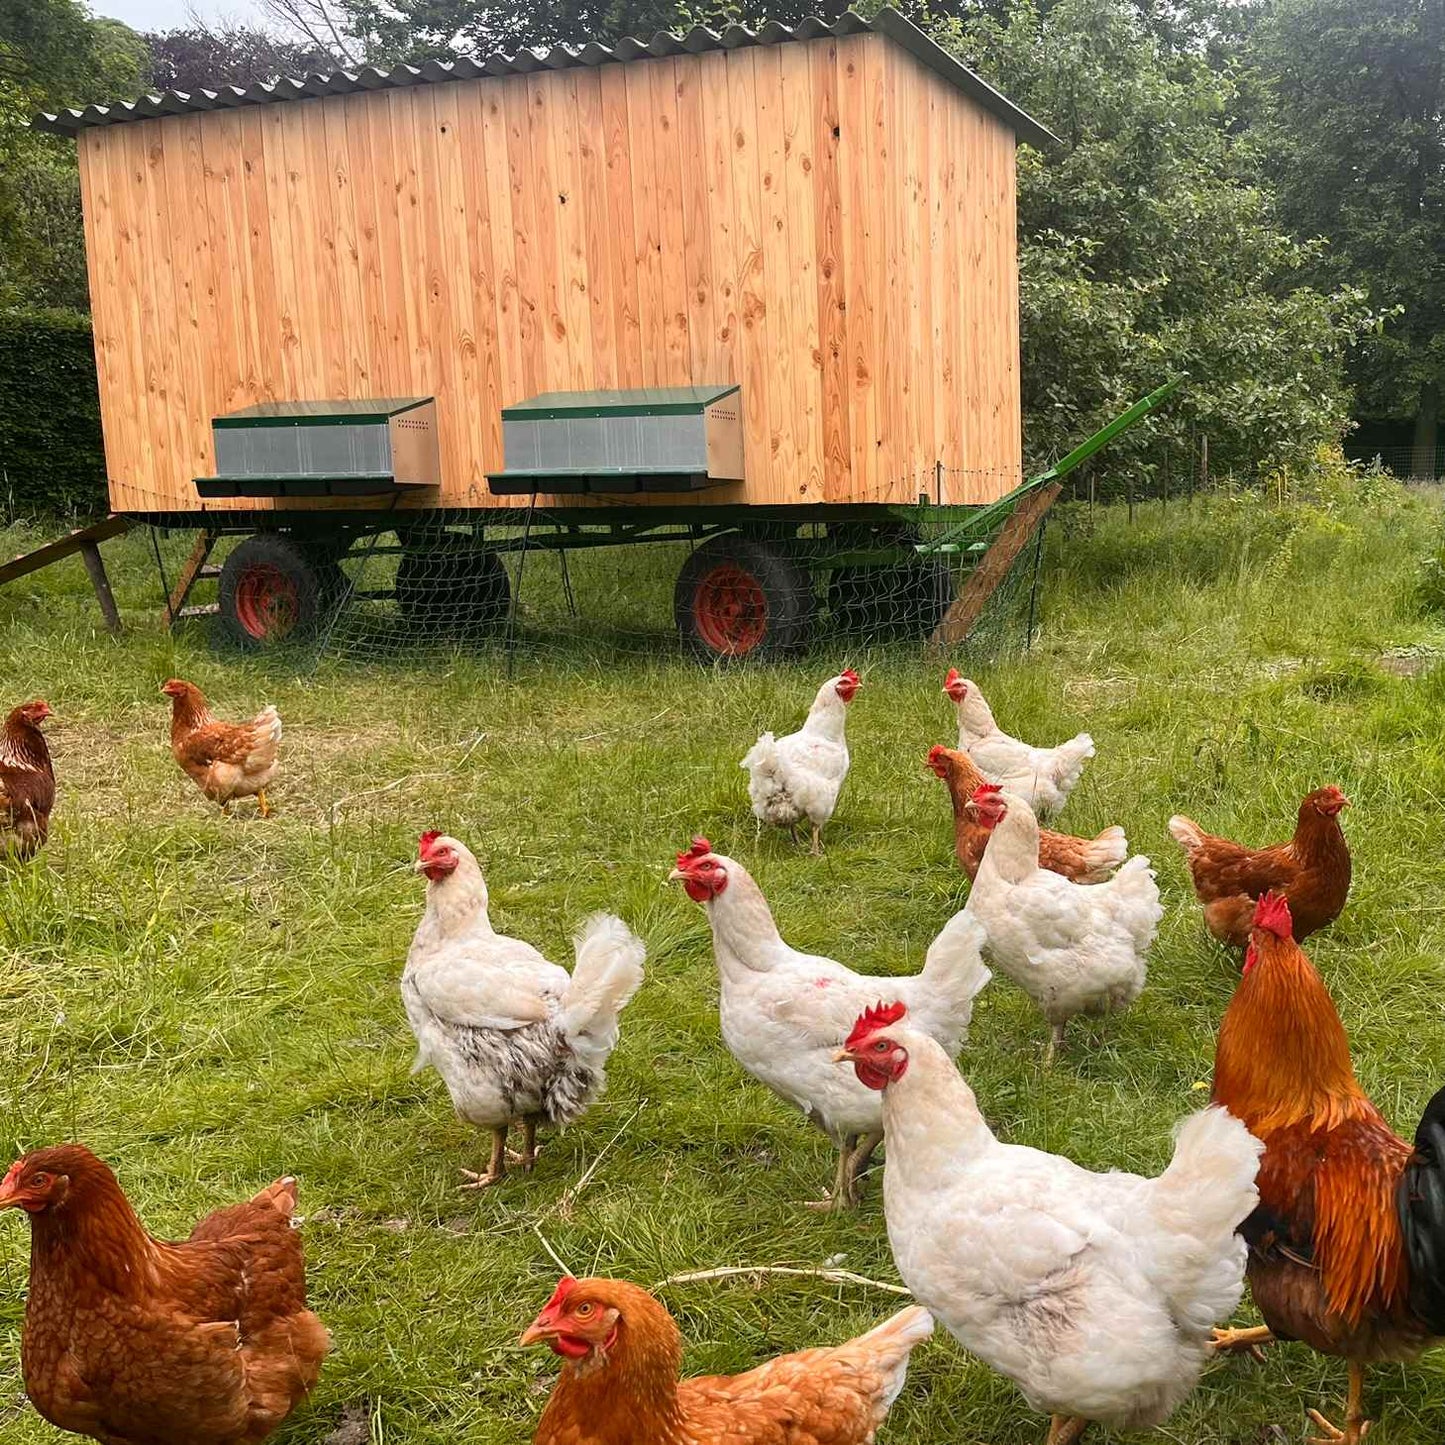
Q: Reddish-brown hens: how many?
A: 6